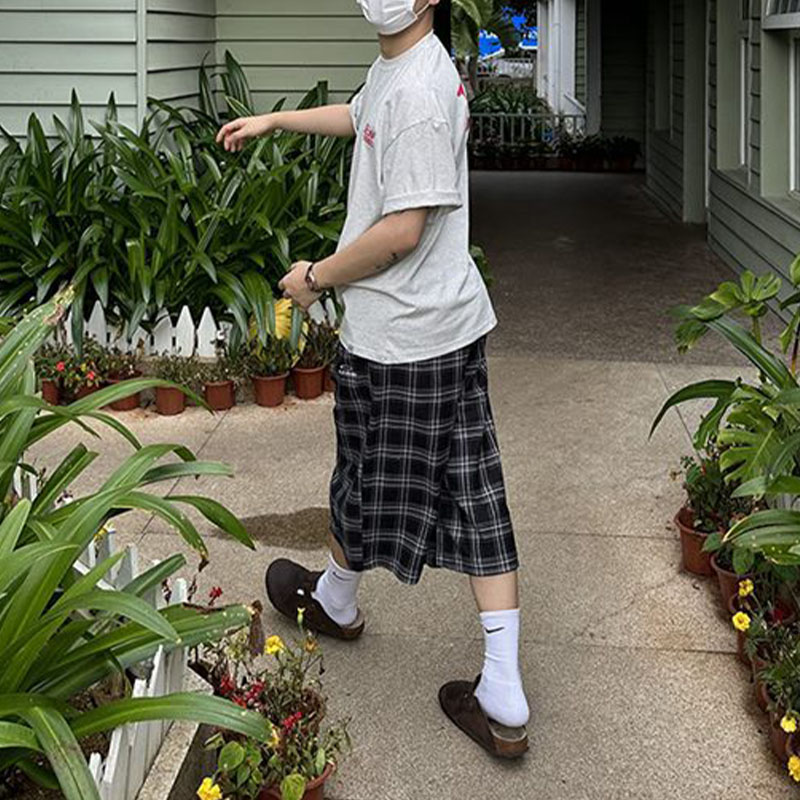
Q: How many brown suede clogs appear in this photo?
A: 2